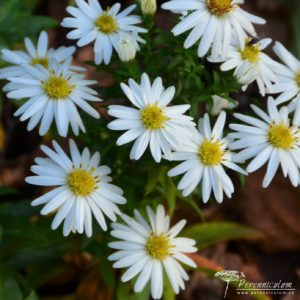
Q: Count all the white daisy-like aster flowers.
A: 11